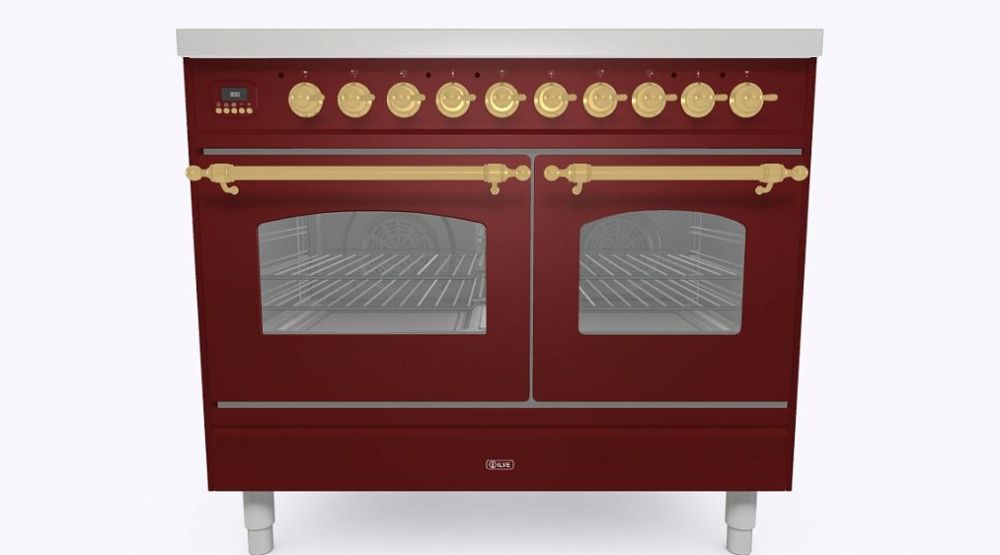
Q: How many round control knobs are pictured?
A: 10